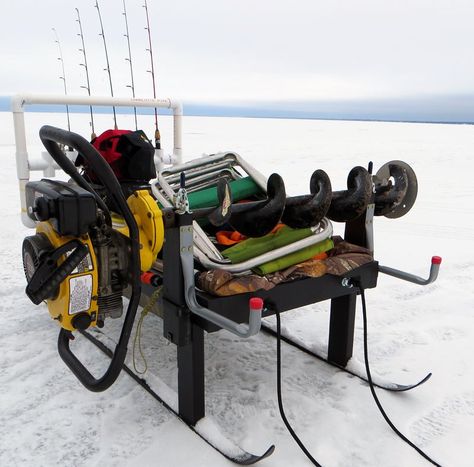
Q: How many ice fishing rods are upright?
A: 5